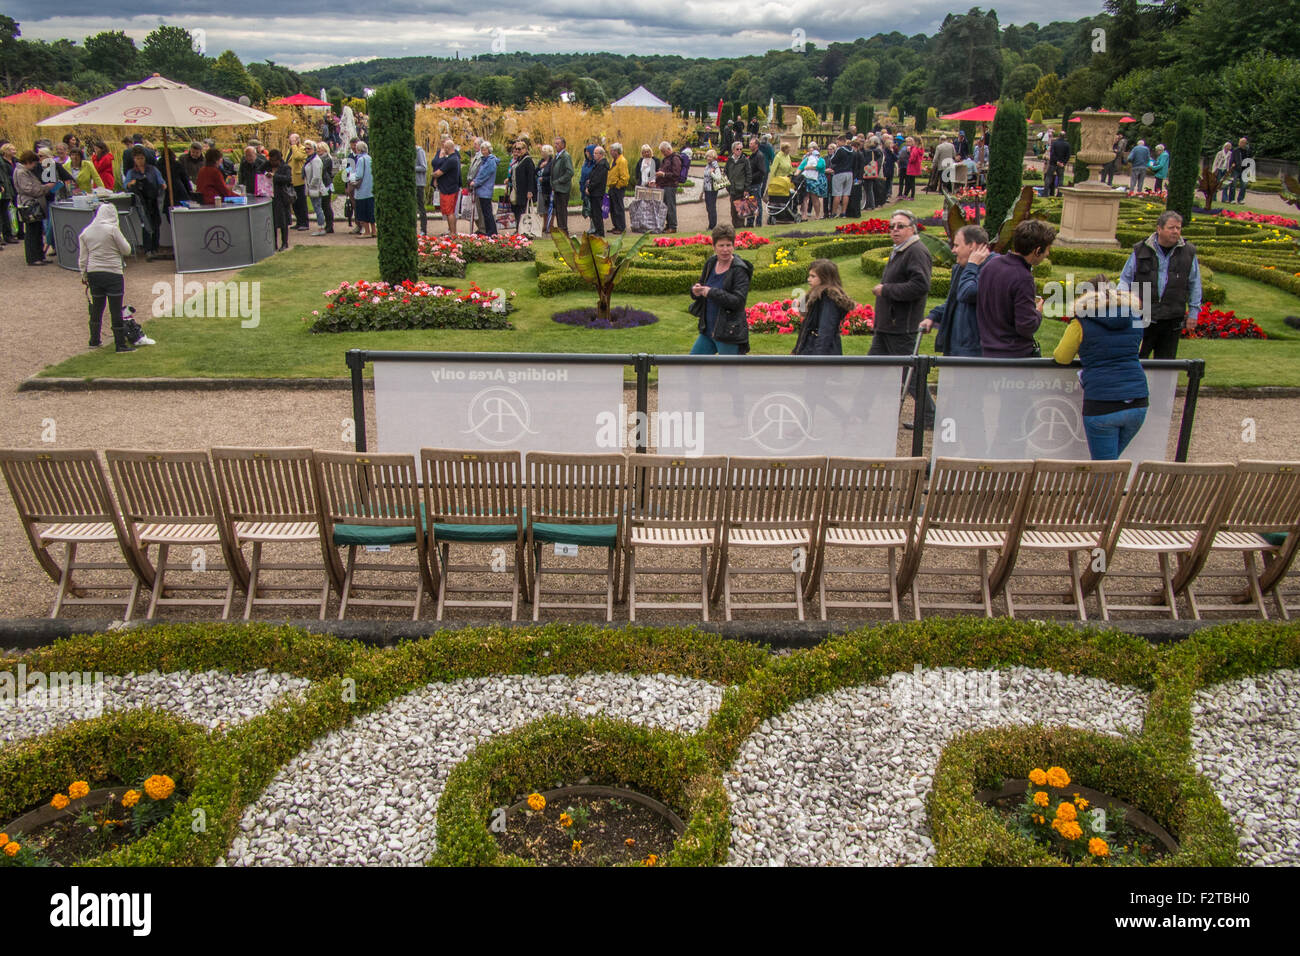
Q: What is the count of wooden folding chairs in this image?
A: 13